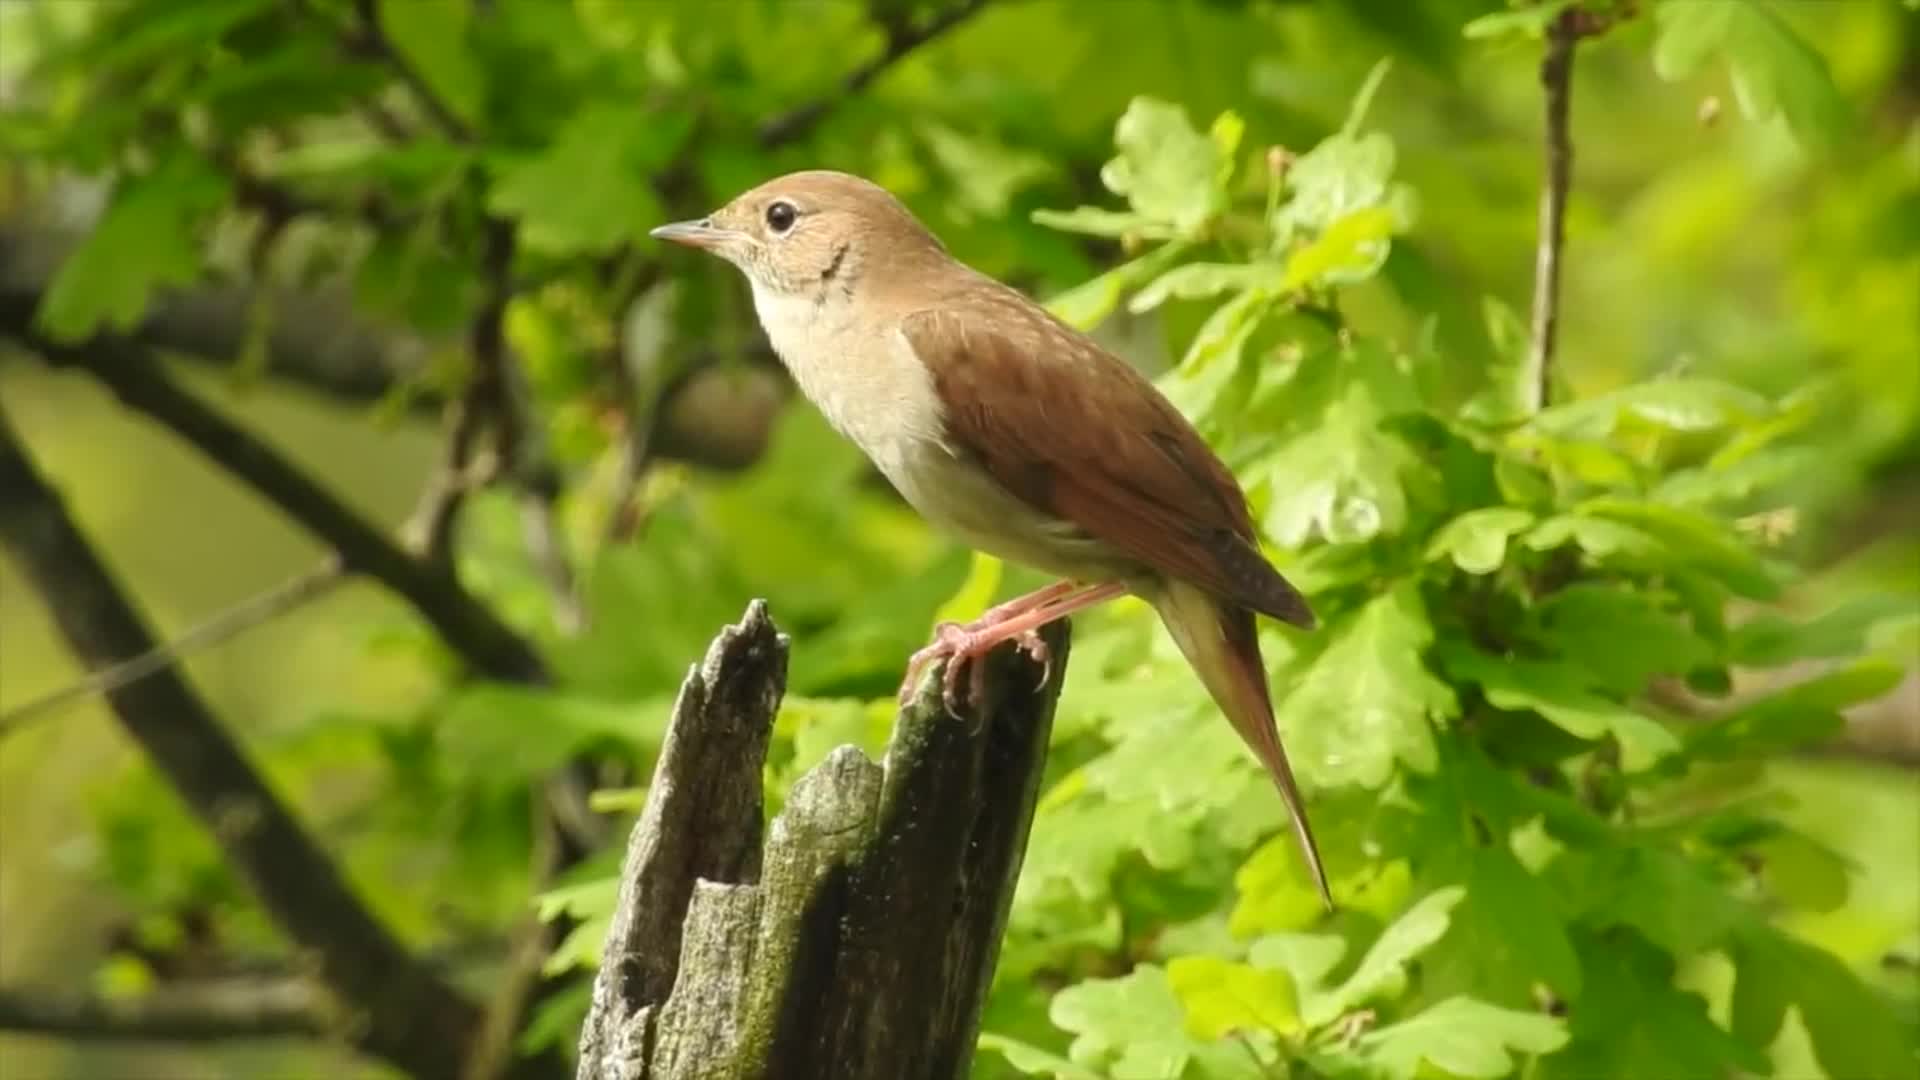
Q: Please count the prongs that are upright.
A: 3